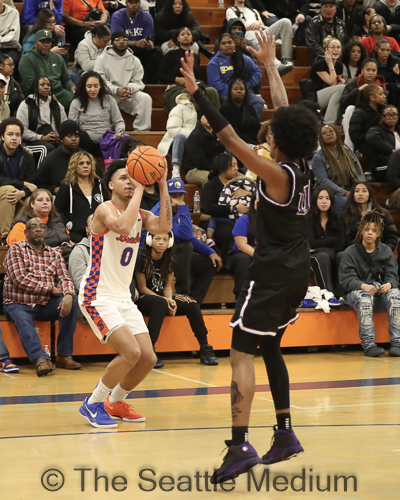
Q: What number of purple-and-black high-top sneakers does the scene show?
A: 2